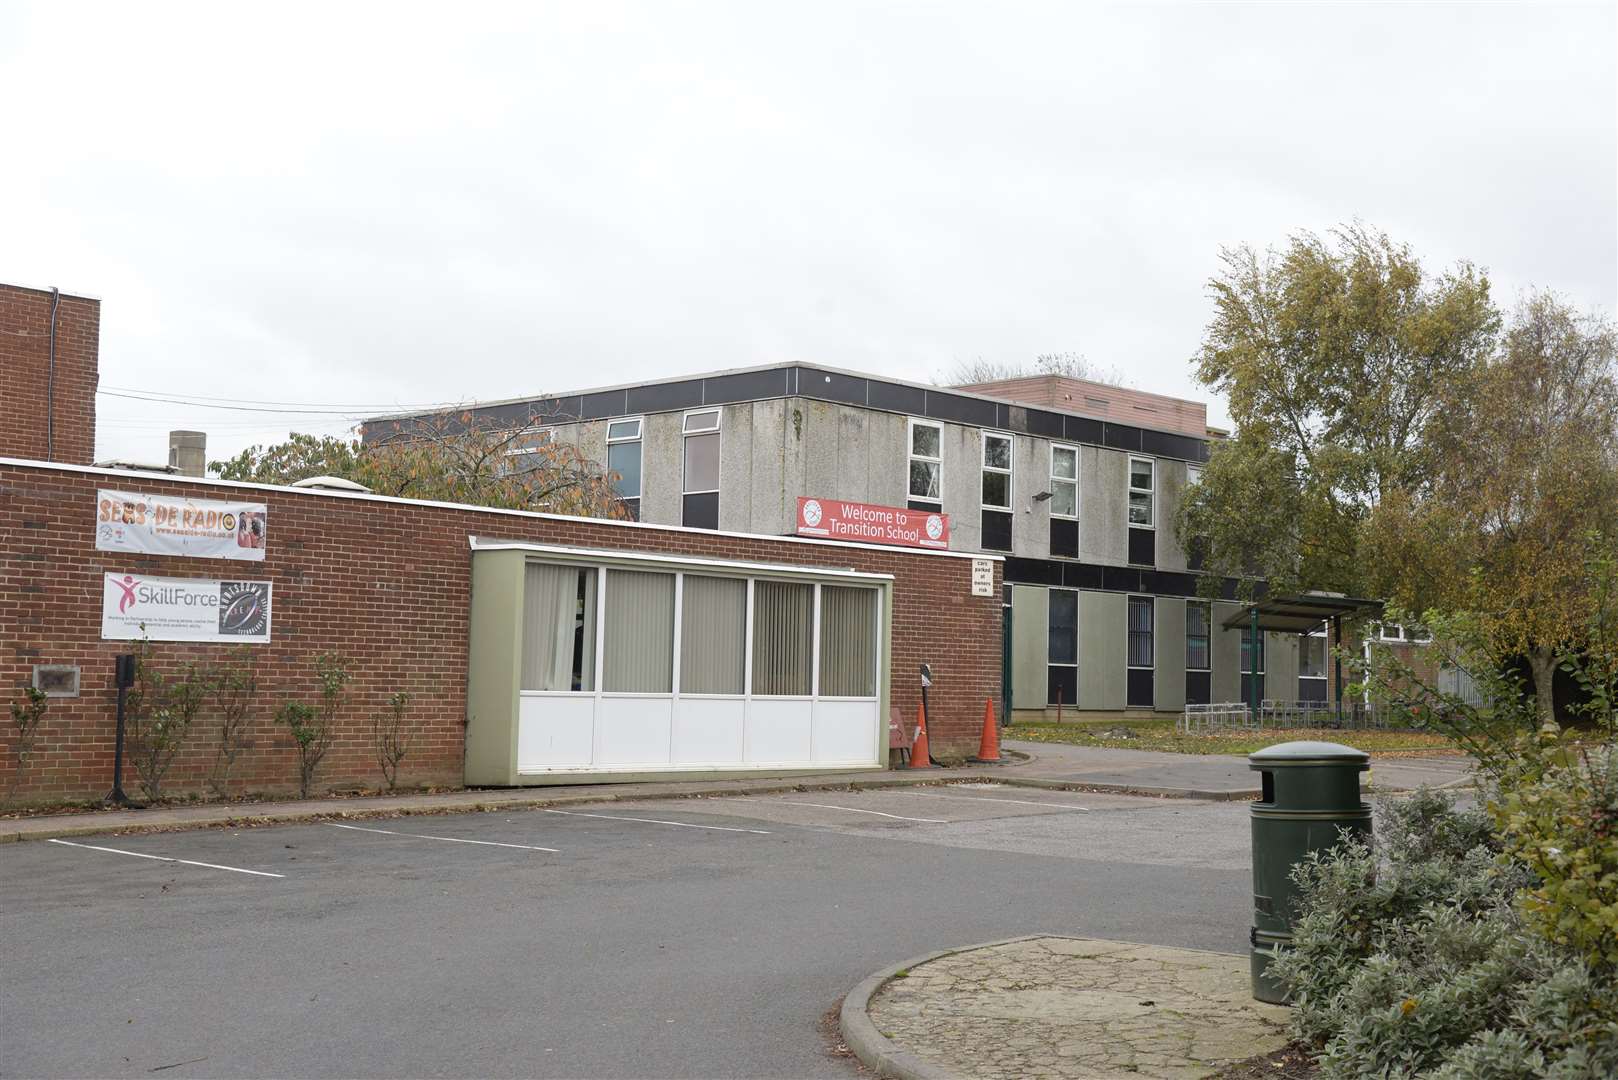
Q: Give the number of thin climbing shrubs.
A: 5